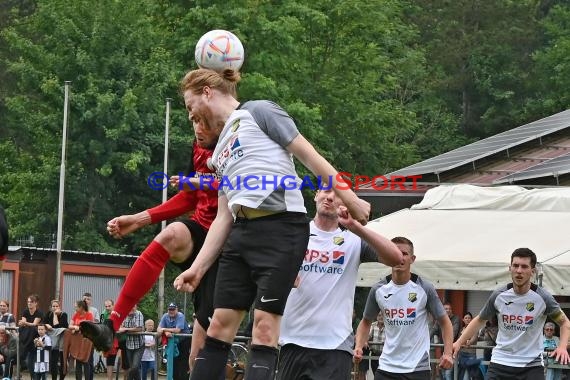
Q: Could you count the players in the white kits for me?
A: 4